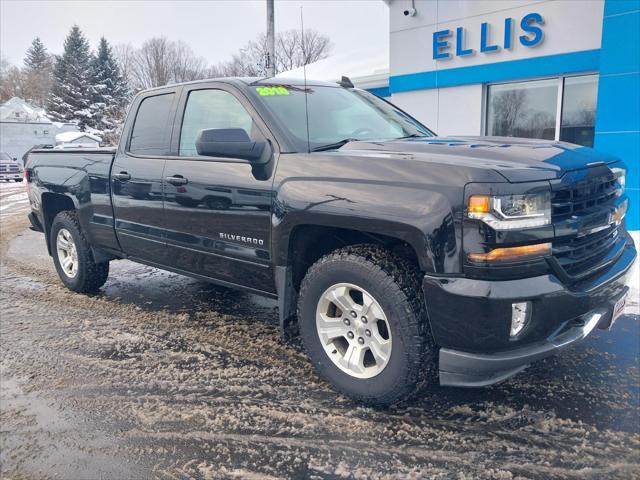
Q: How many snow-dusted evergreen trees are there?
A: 3